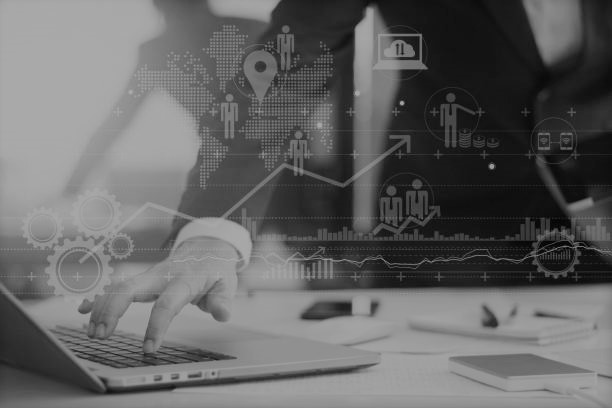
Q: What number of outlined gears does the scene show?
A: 5